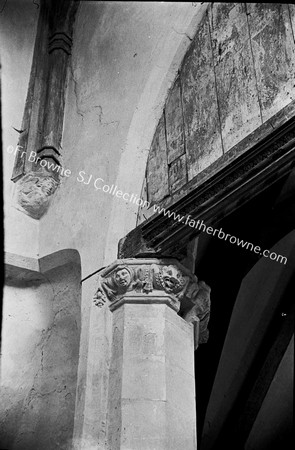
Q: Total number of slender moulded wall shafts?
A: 1